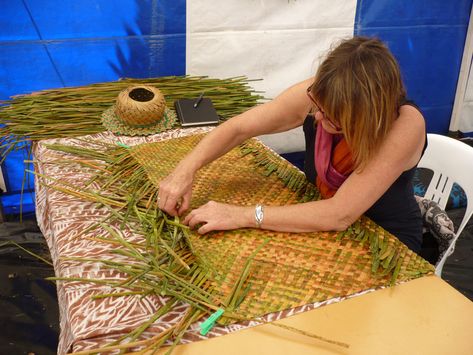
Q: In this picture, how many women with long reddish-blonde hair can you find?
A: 1